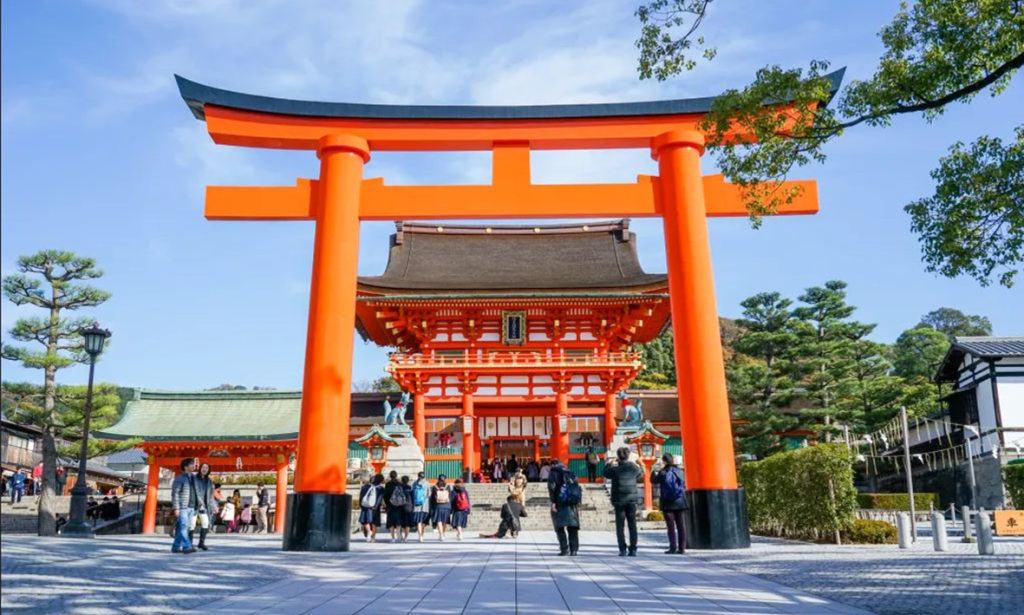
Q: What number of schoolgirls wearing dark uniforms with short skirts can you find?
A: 6